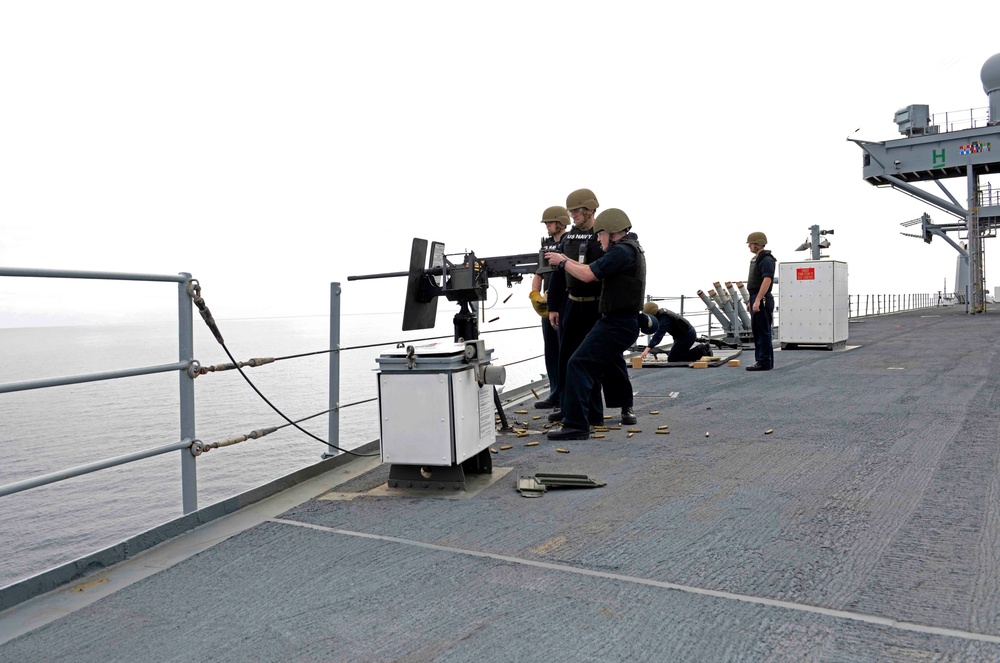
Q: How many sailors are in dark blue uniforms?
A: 5